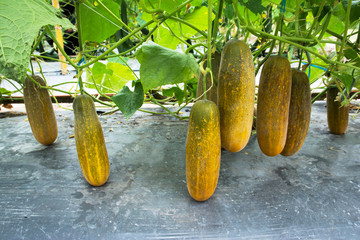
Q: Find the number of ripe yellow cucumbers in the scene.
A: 8